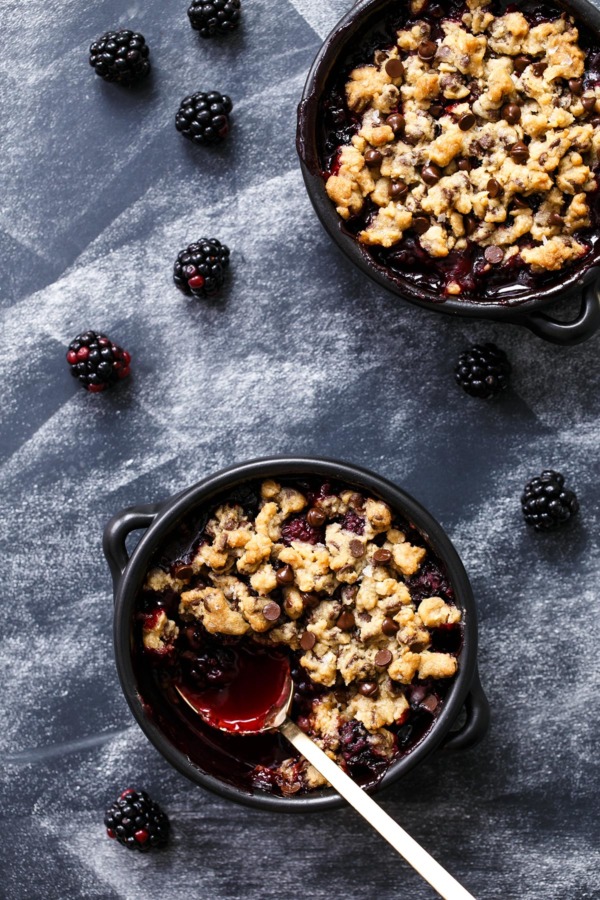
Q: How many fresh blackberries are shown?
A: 8